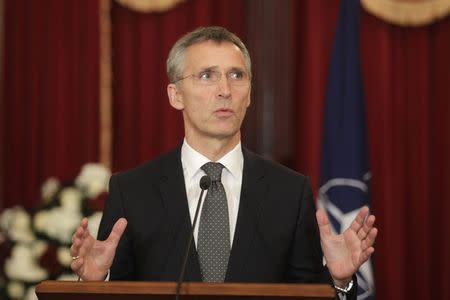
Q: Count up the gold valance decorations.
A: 2